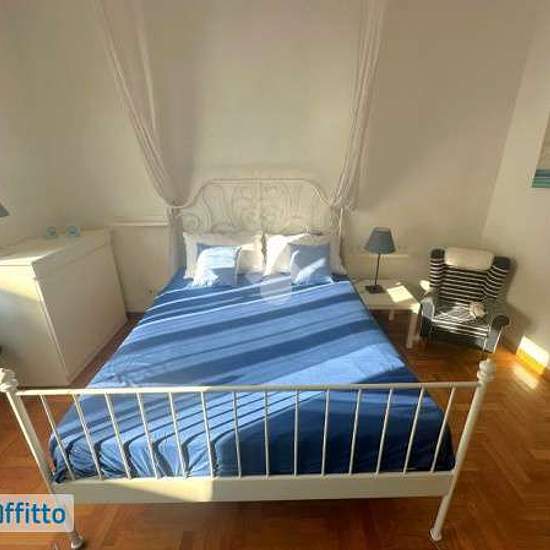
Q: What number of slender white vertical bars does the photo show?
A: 14